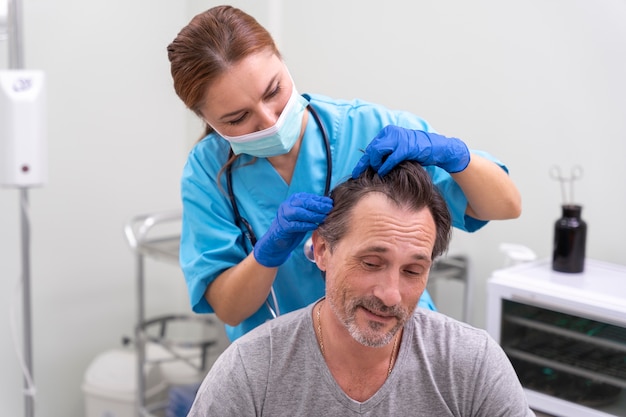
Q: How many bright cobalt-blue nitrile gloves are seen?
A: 2